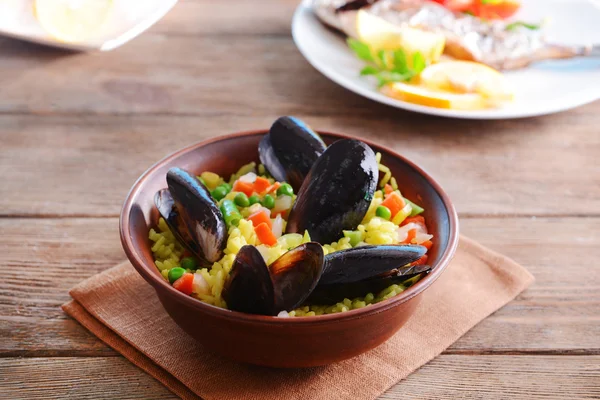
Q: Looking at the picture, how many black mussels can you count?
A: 5